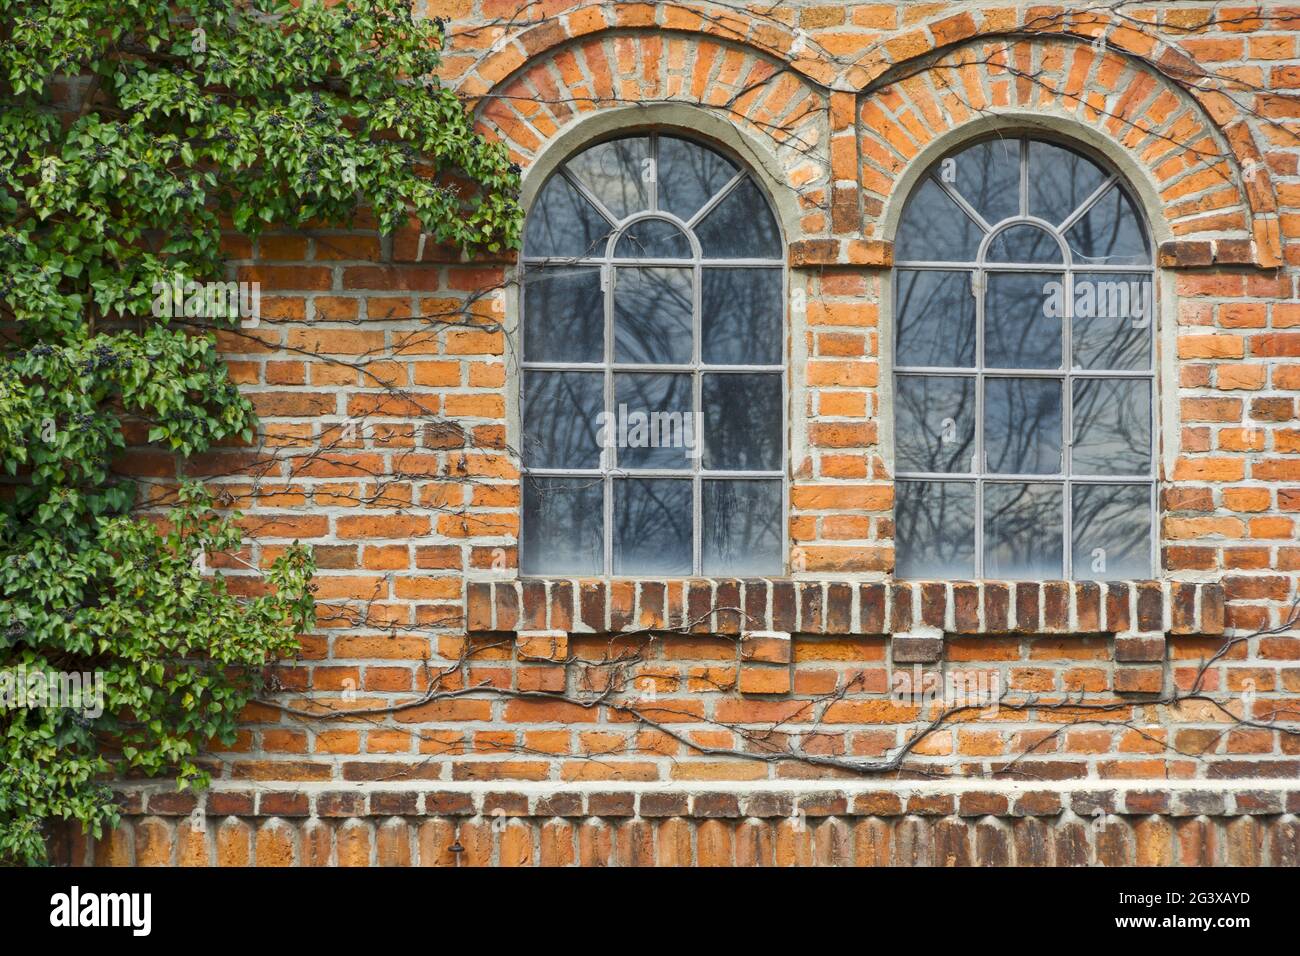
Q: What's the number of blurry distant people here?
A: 0